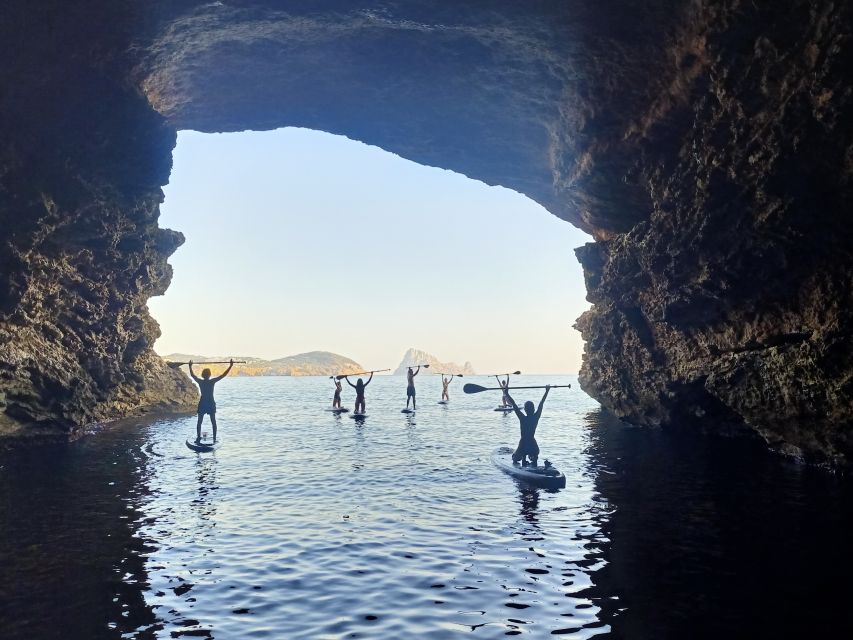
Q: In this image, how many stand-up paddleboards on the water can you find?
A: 7